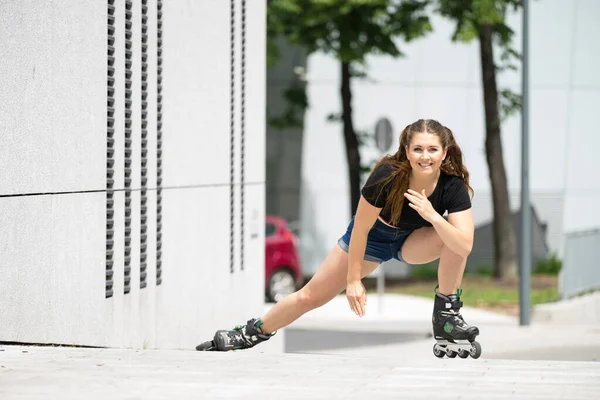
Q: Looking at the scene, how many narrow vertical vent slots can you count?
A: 6